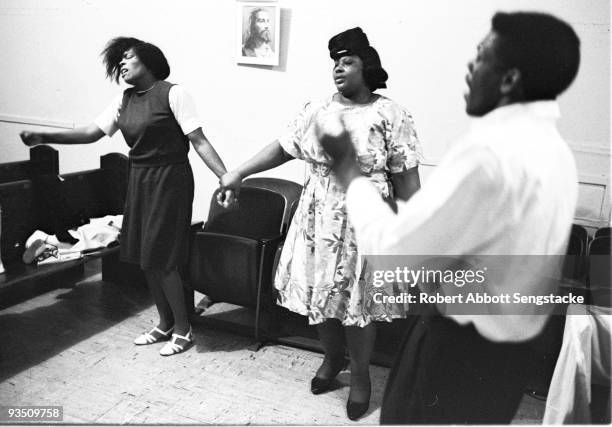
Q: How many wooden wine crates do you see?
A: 0